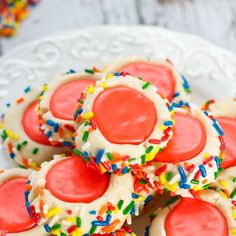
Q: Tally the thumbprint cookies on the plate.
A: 9